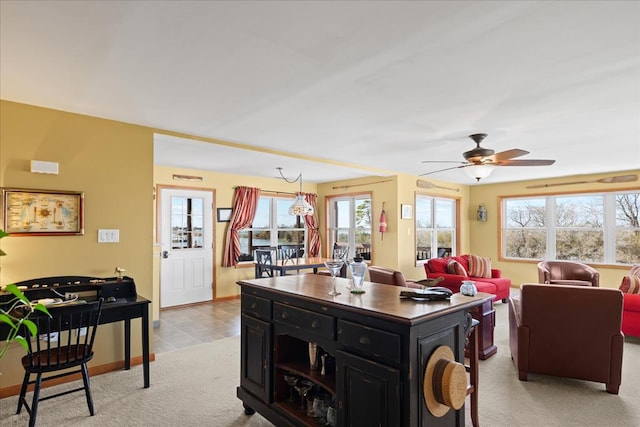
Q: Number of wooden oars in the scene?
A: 2